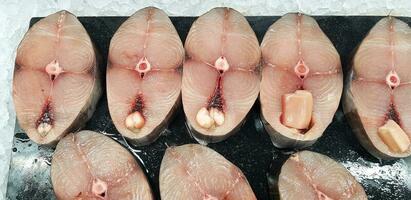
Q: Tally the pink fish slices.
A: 8